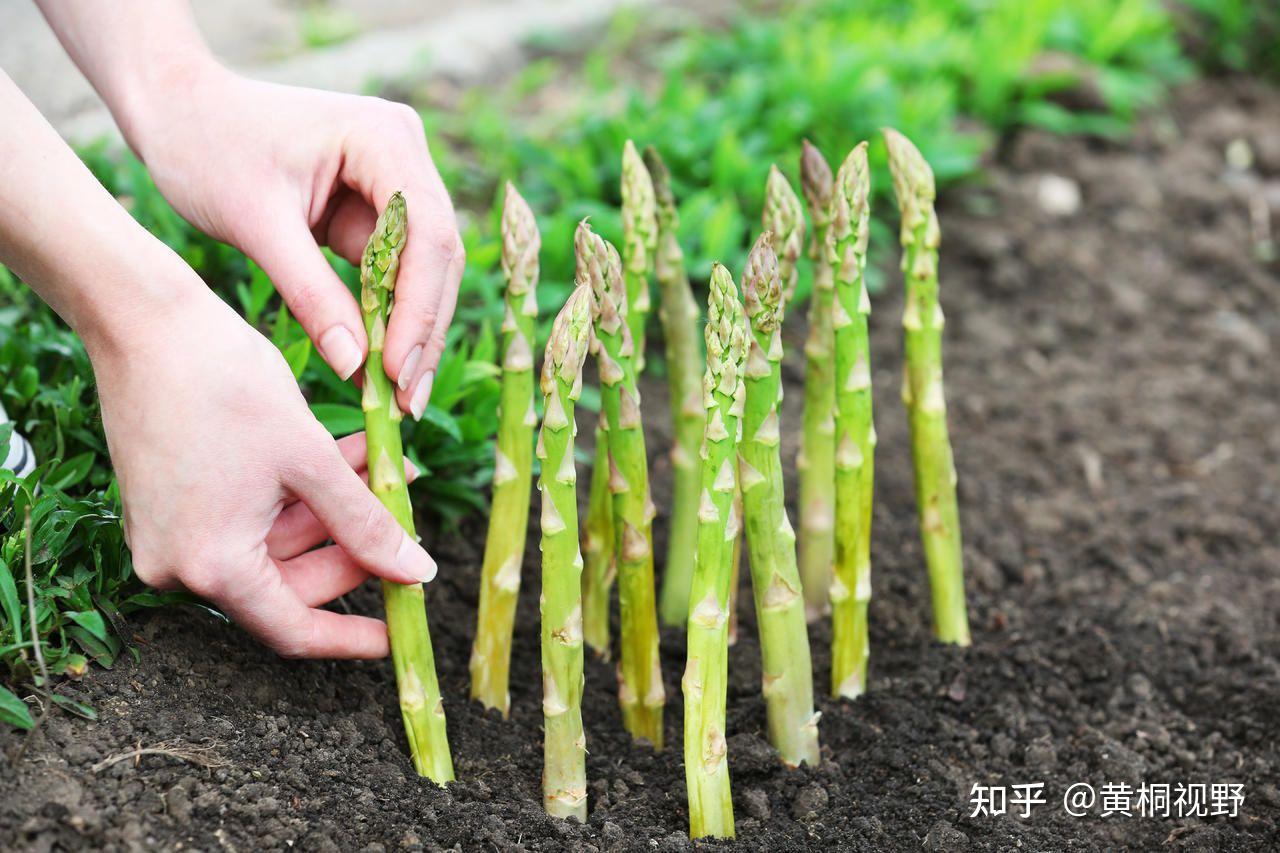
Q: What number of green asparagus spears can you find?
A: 12